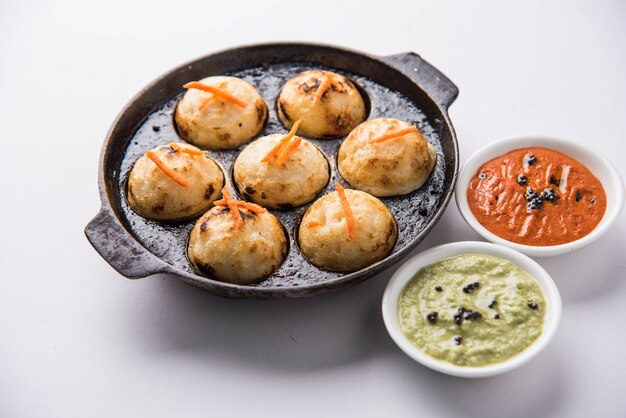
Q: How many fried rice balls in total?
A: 7